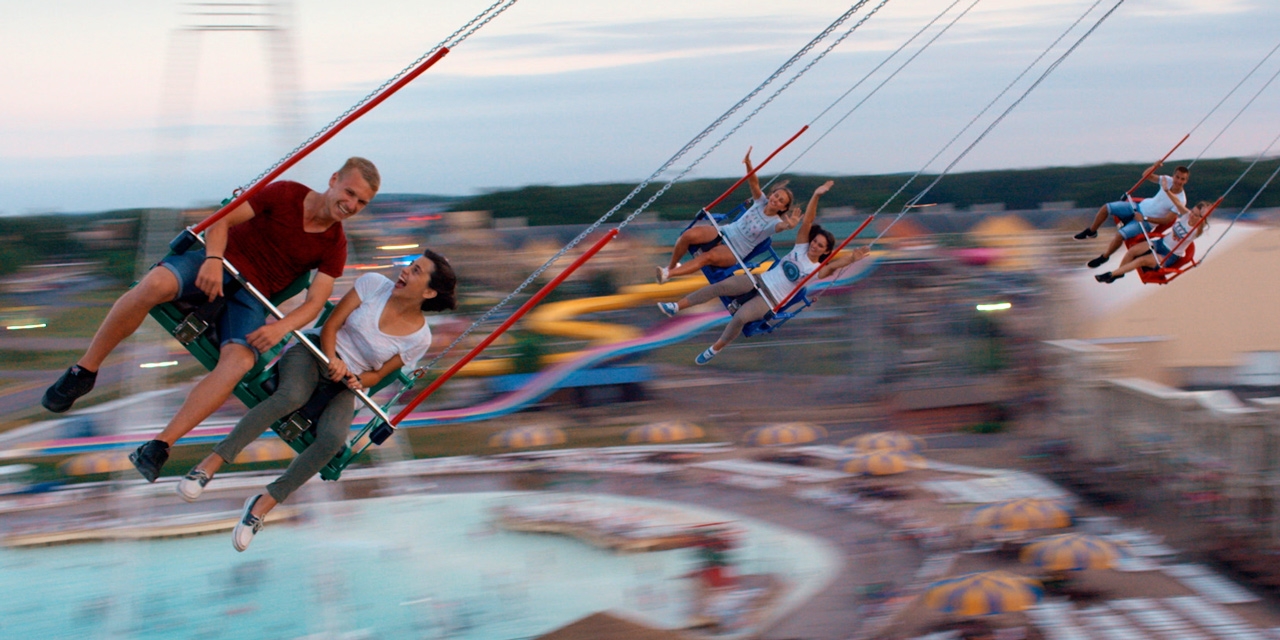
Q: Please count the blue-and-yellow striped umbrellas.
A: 10